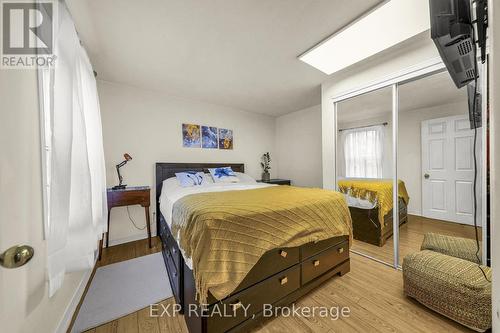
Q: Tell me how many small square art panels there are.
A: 3